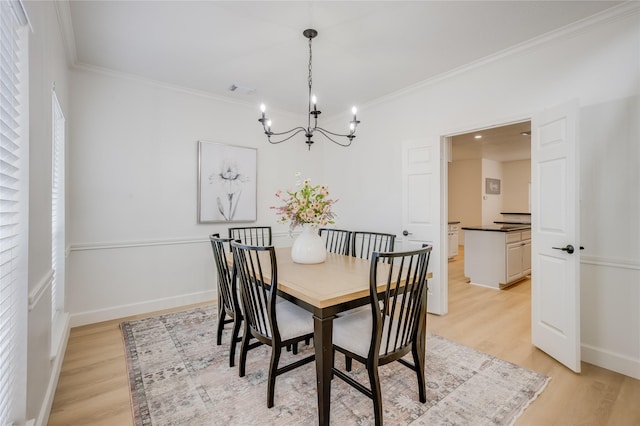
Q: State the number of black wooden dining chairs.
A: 6